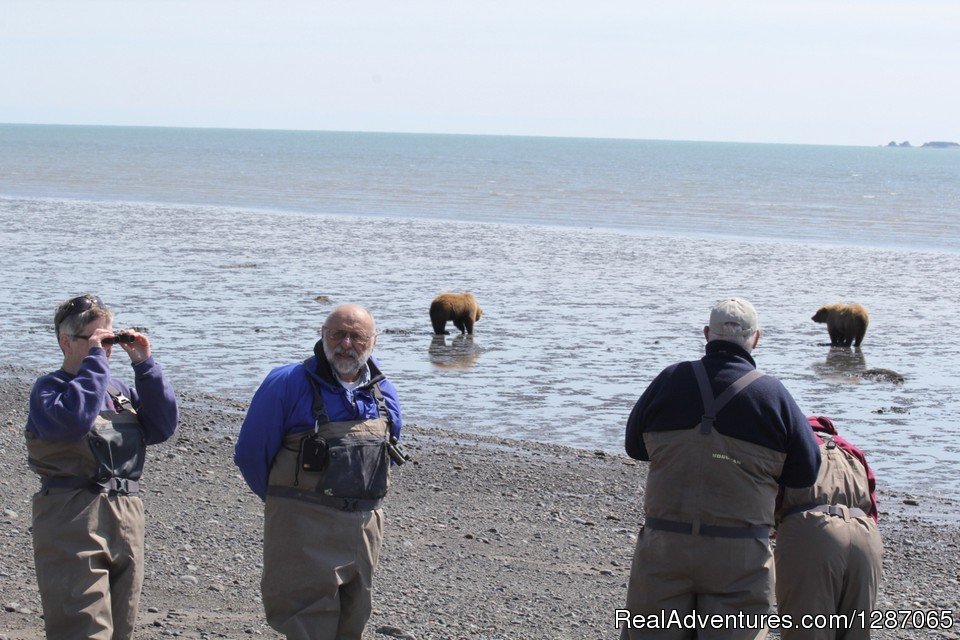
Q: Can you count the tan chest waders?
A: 4